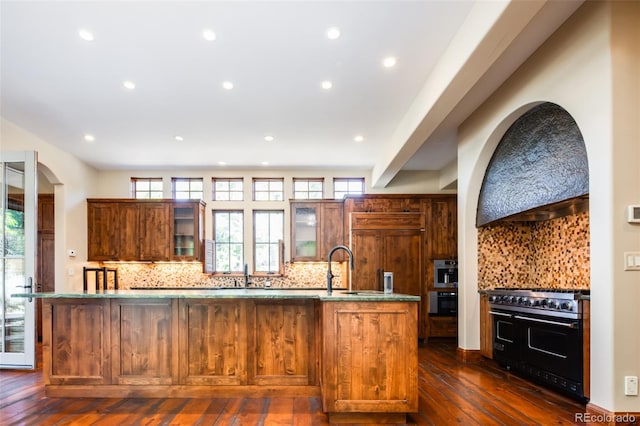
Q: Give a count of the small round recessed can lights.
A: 13